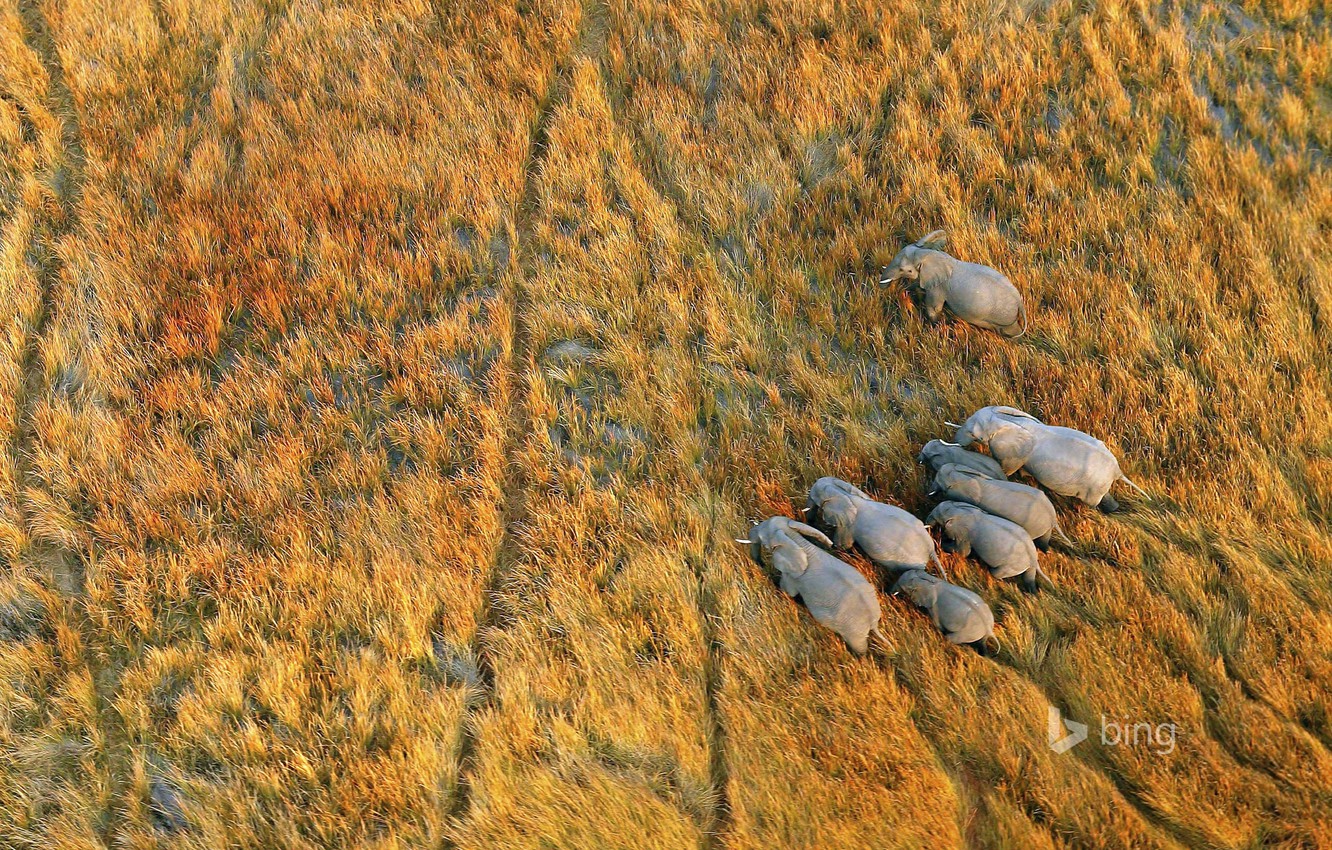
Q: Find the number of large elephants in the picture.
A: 4